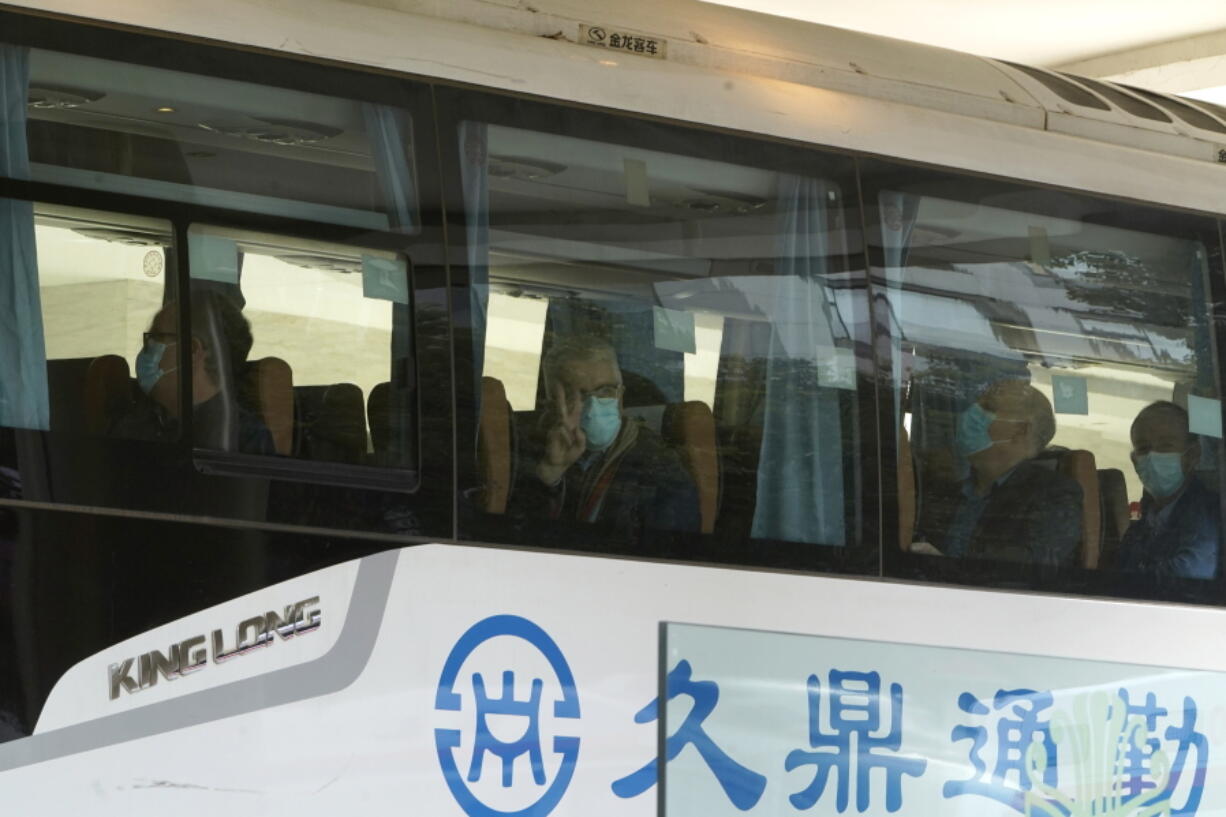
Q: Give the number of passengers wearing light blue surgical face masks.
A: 4